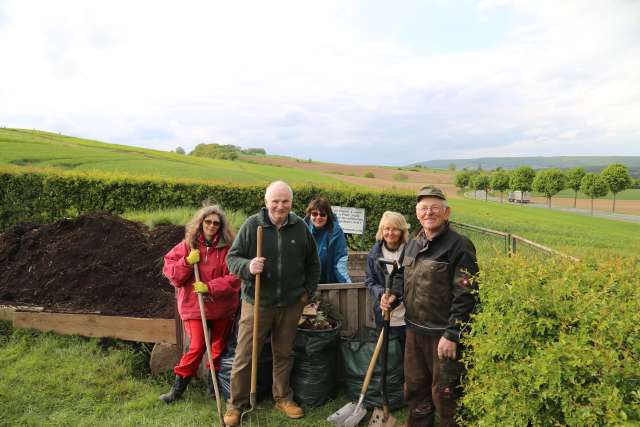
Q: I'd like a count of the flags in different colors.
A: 0